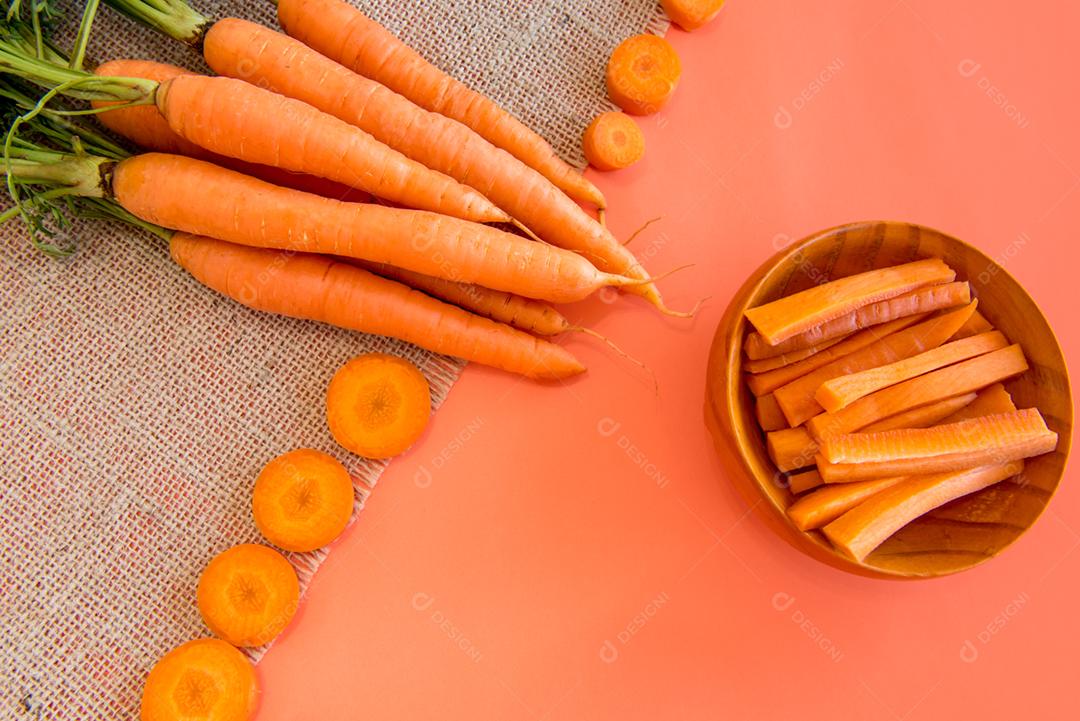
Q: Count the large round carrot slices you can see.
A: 4